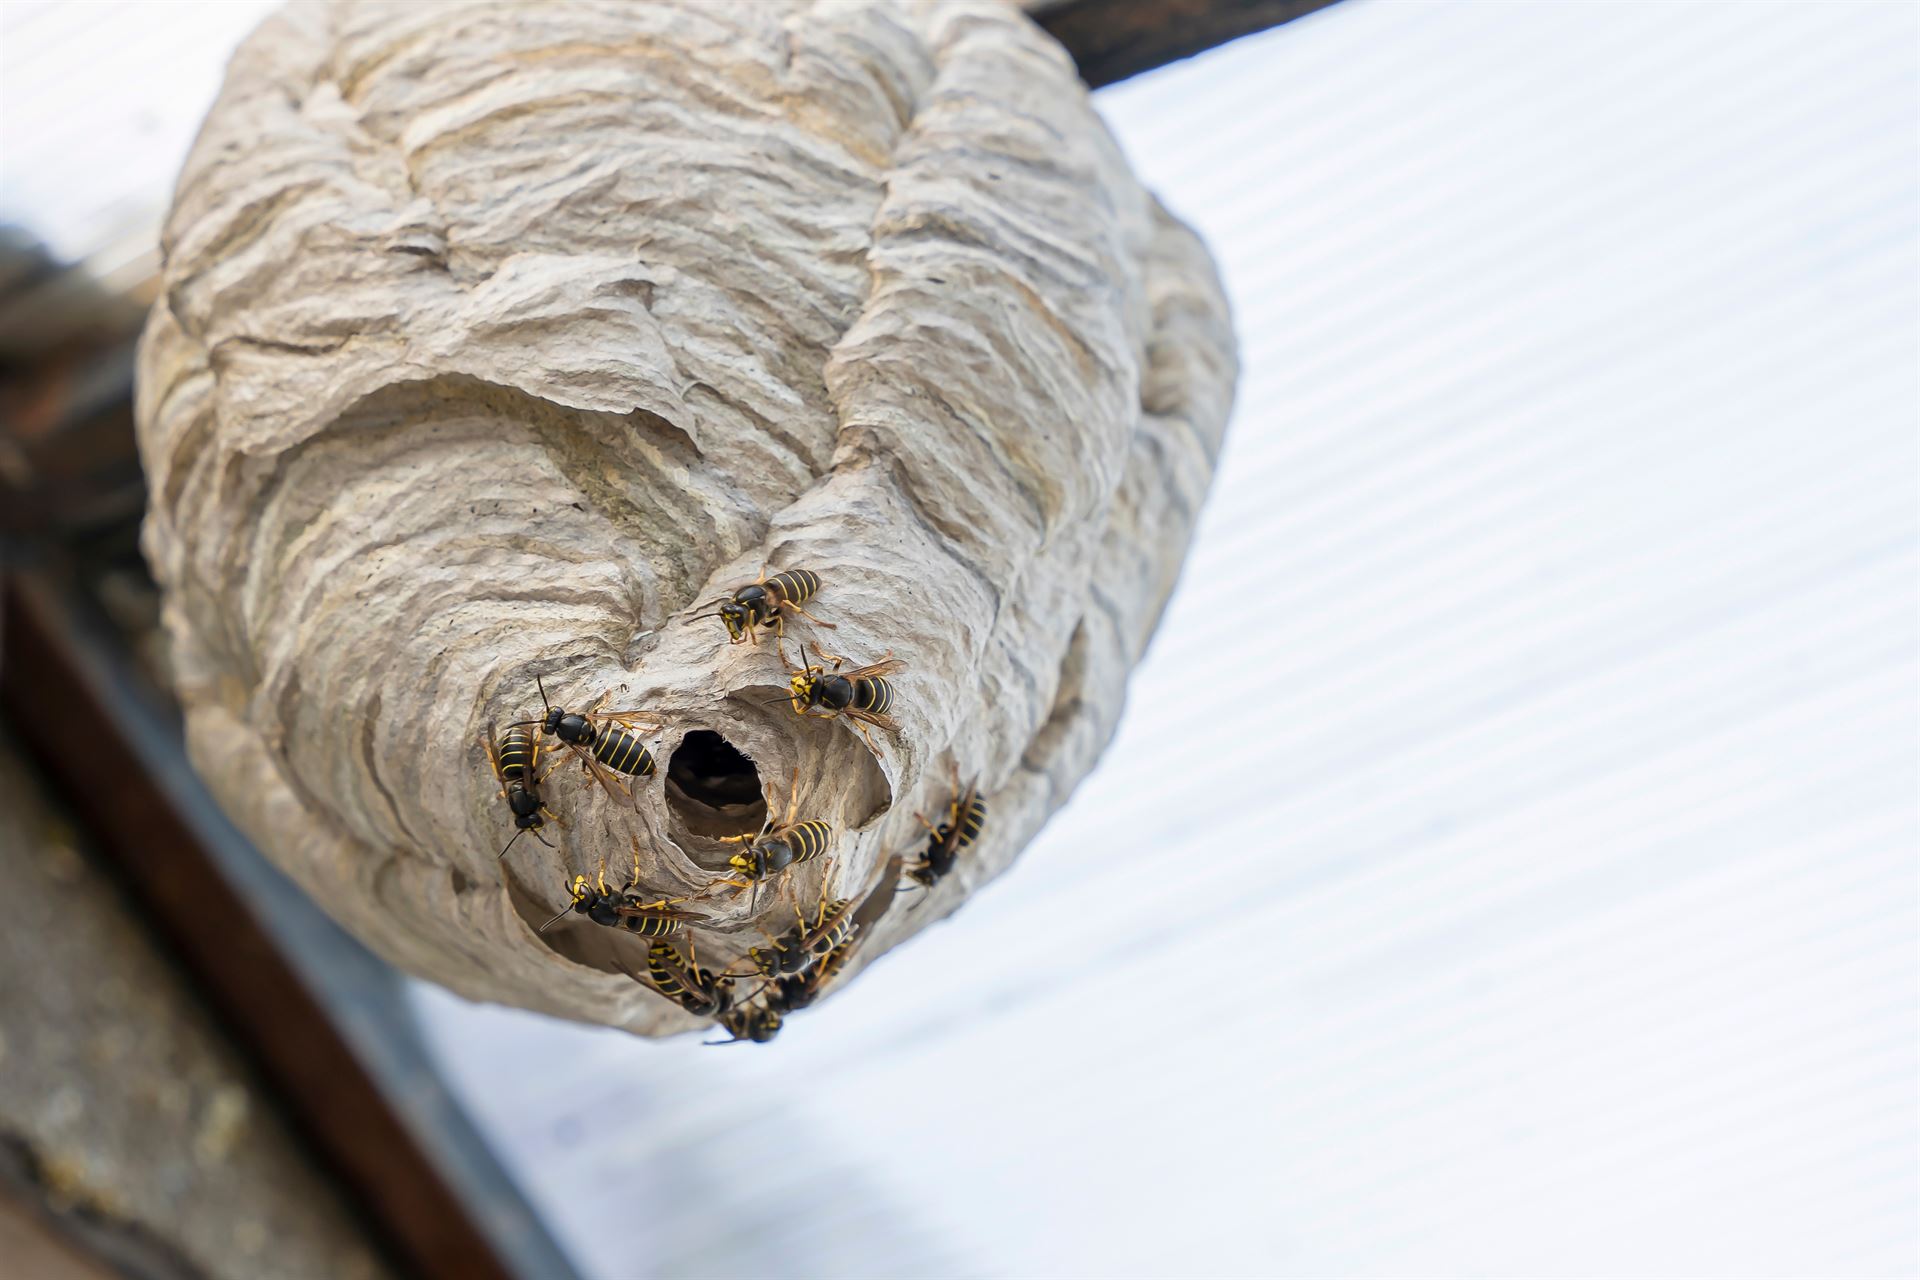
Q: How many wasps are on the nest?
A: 11